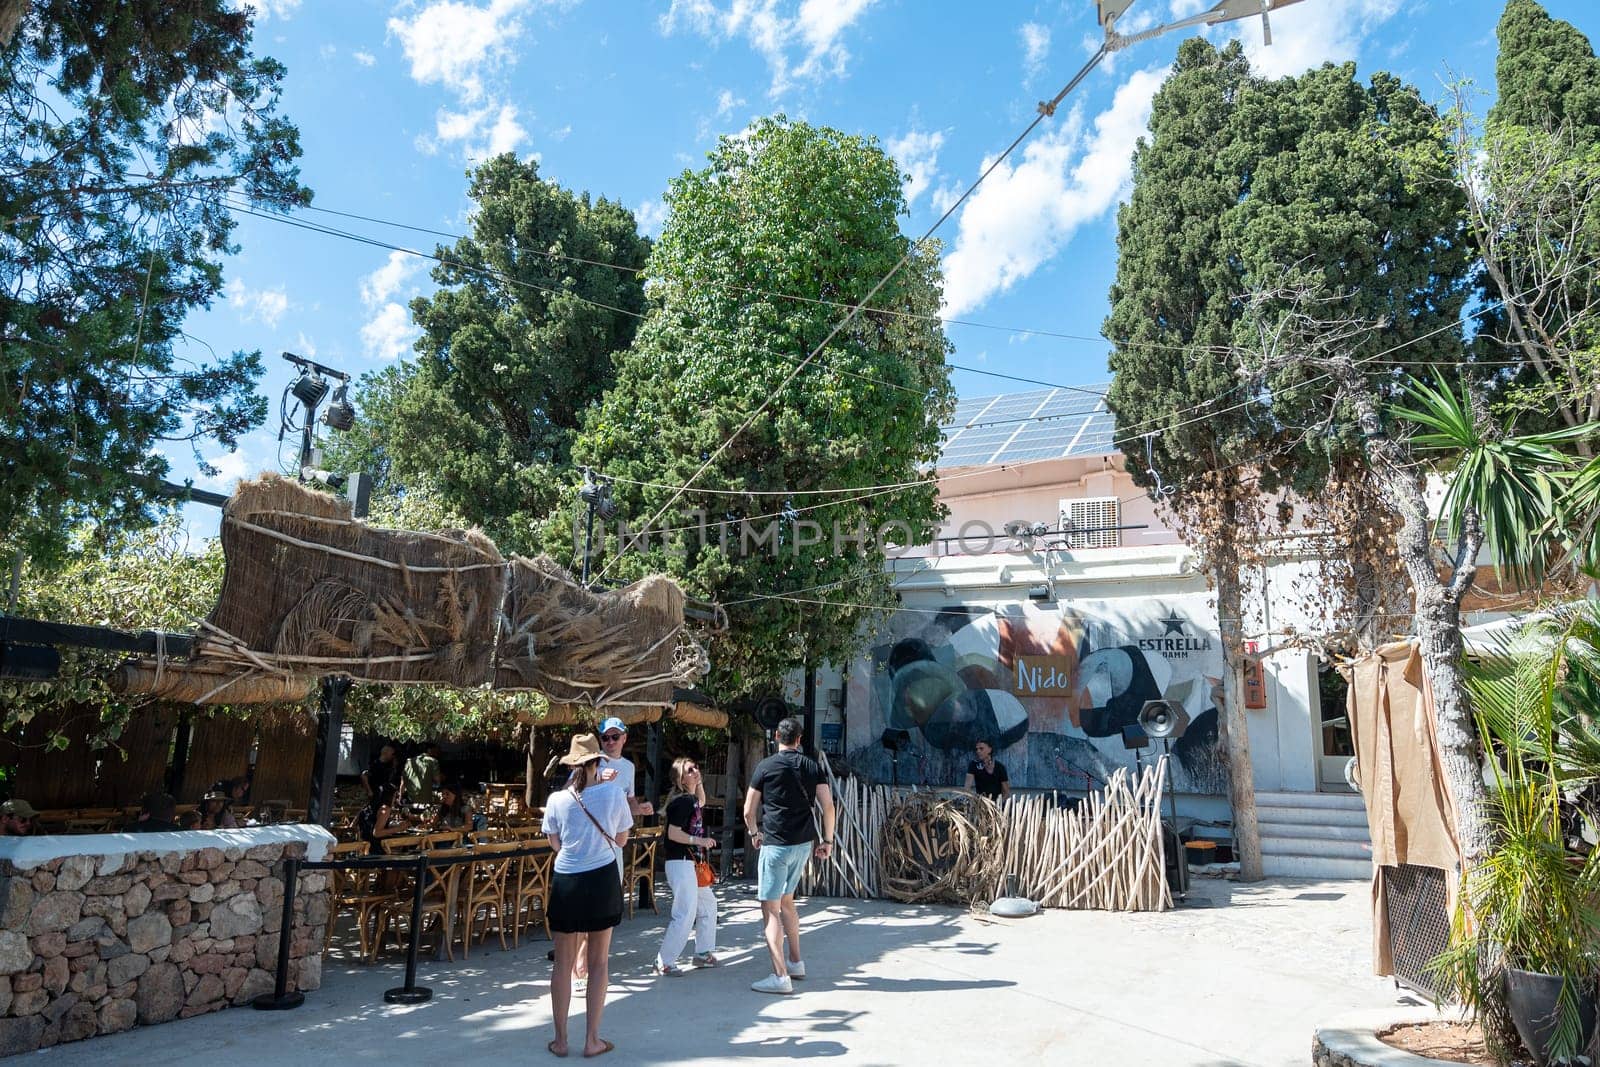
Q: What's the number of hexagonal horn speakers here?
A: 2